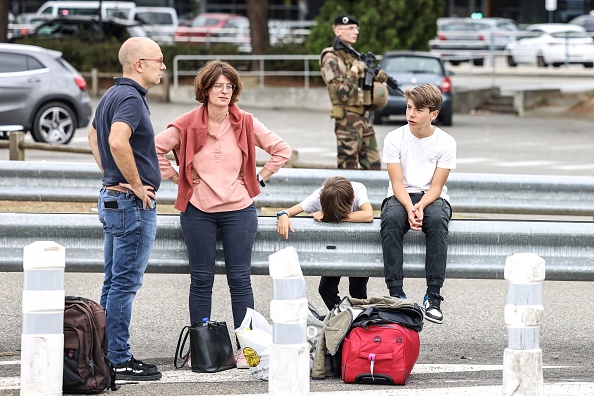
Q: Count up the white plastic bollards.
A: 3